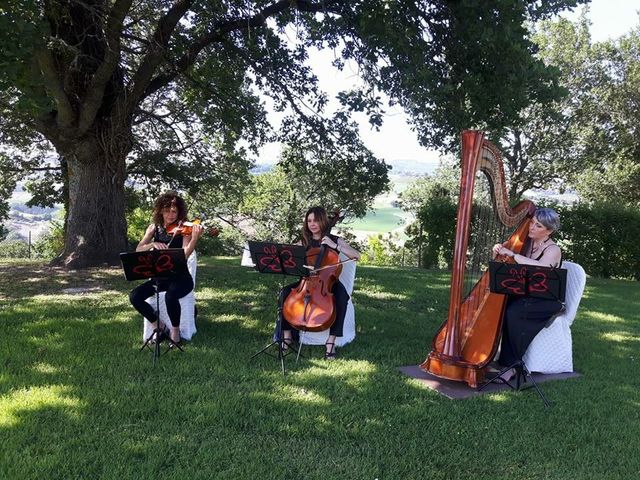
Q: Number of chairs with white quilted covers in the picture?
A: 3